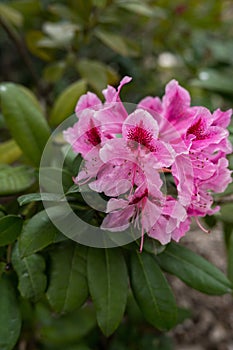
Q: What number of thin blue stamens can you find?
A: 0